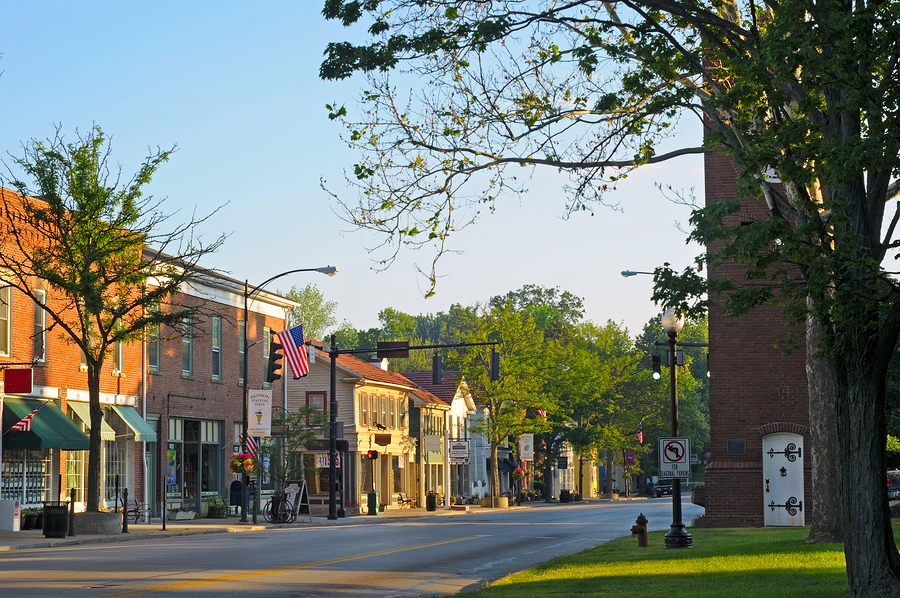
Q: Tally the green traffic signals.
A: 2